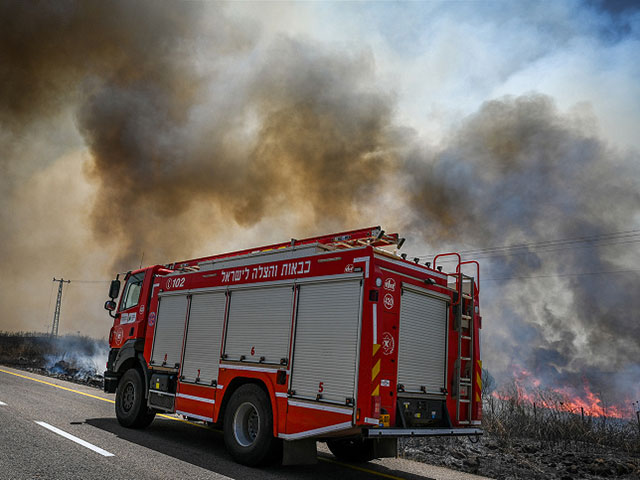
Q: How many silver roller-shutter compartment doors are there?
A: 5